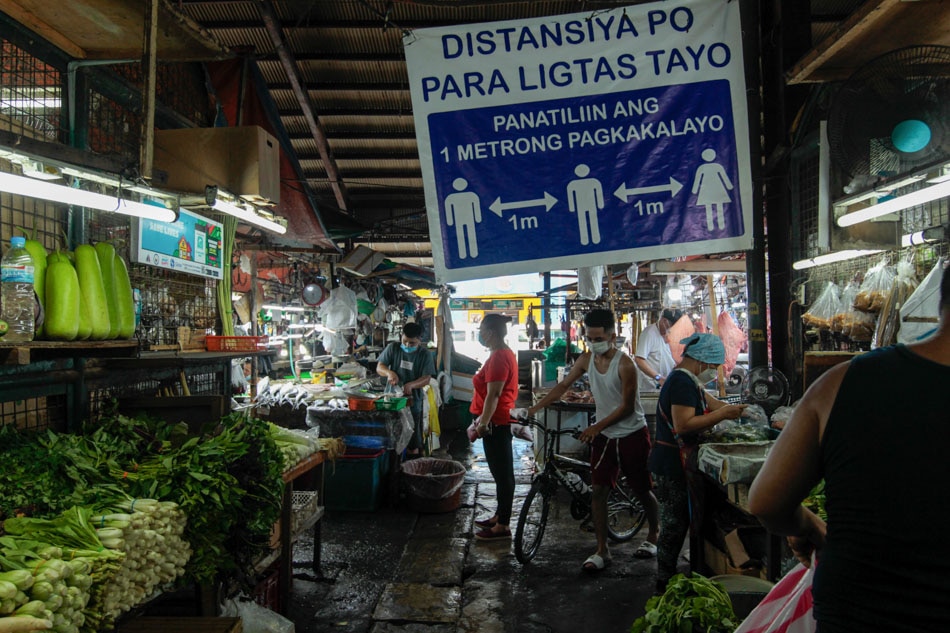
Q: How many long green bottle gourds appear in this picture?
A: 6